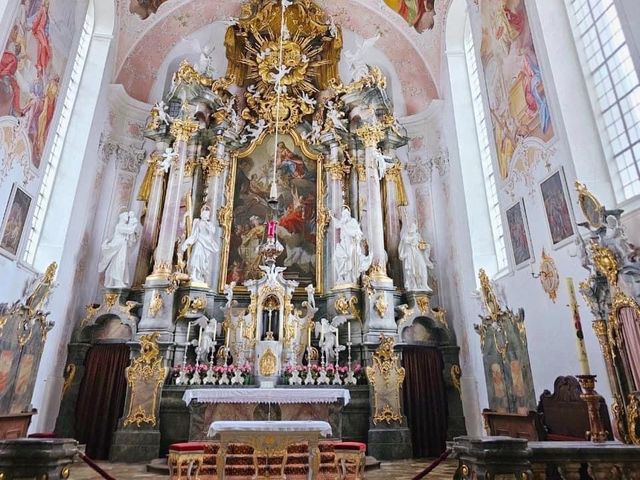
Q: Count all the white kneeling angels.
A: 2